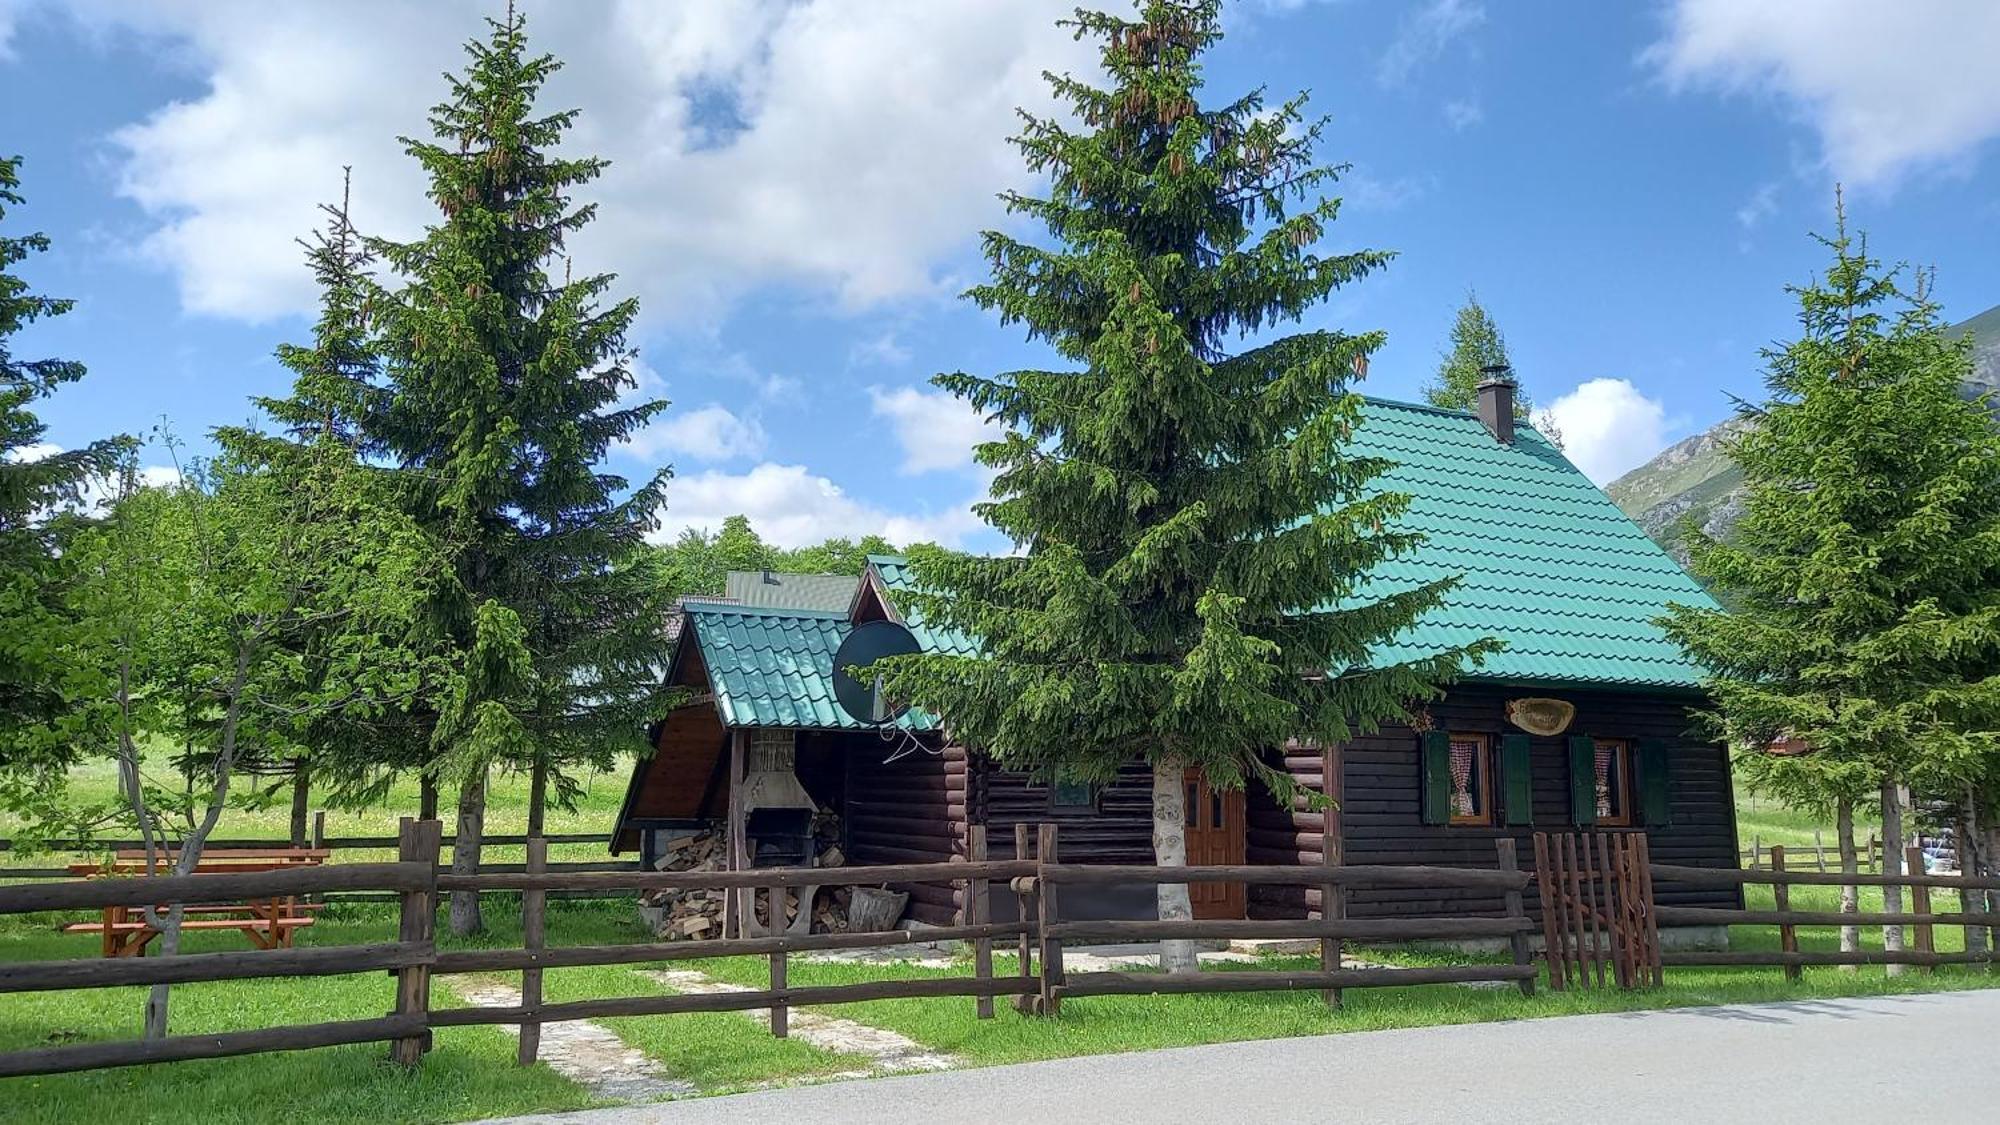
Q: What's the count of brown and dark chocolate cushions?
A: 0